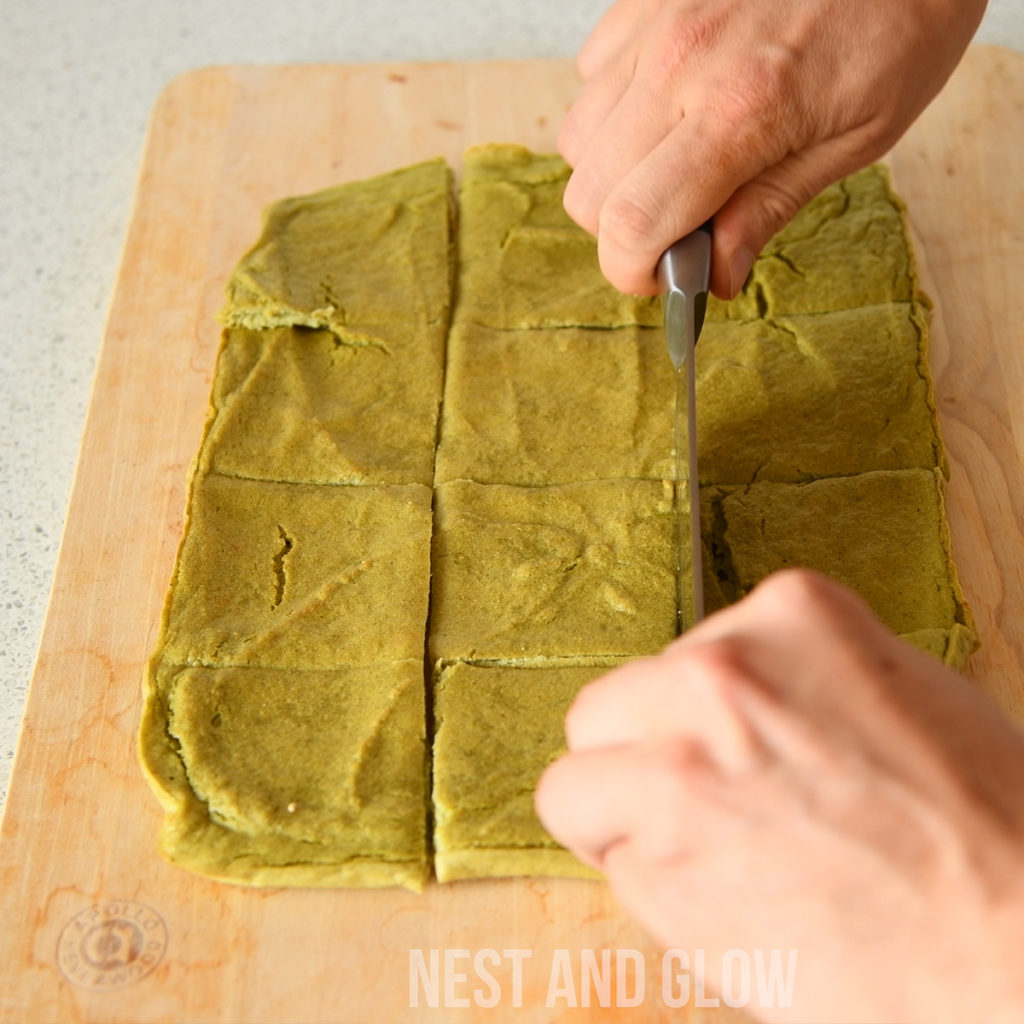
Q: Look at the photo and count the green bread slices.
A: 12